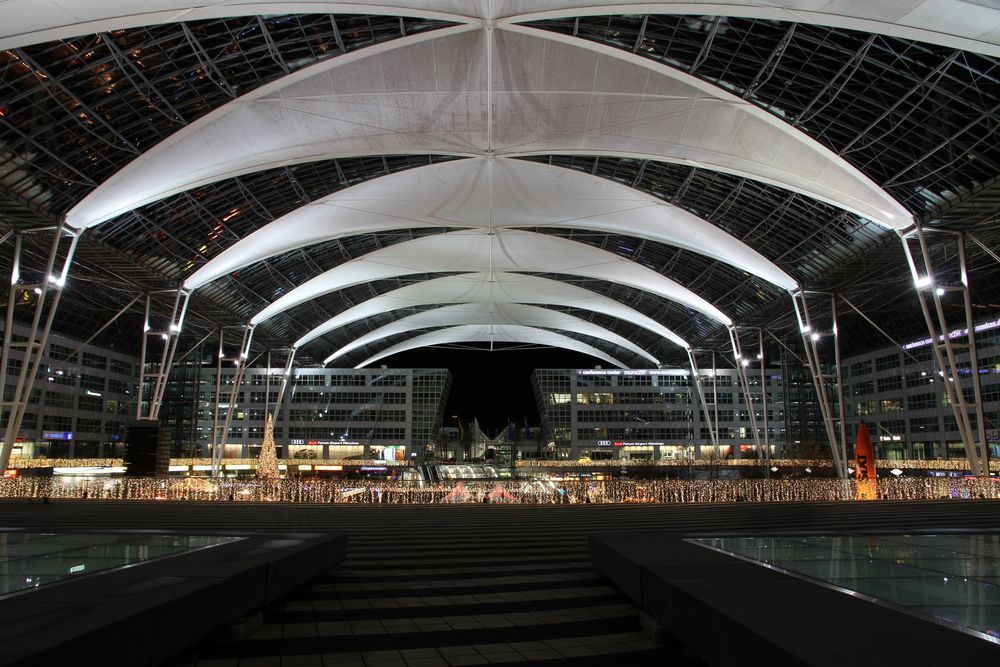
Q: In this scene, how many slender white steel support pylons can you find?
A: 8